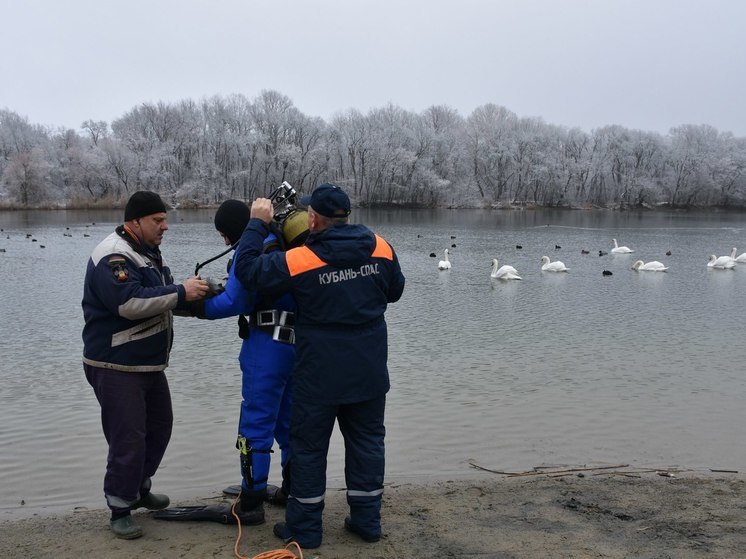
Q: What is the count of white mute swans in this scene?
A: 7